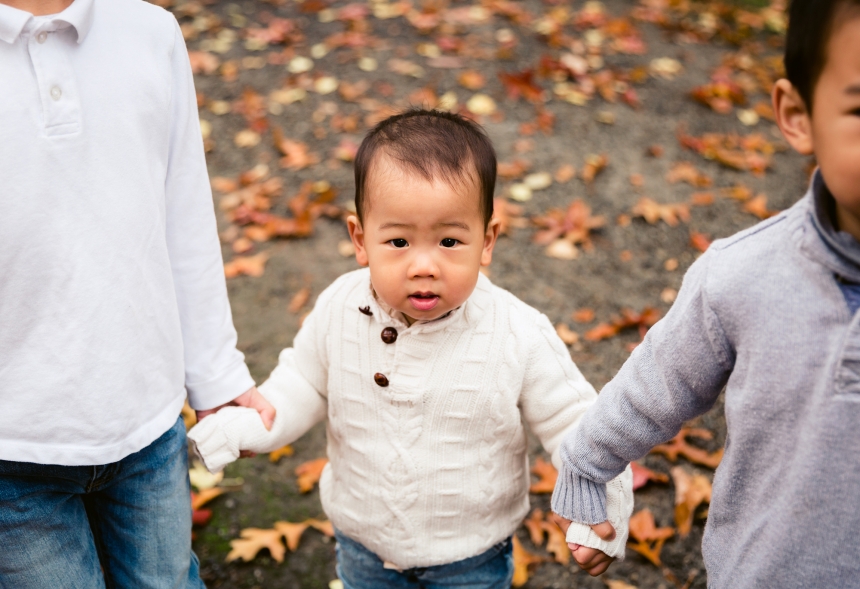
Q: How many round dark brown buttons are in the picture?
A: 3